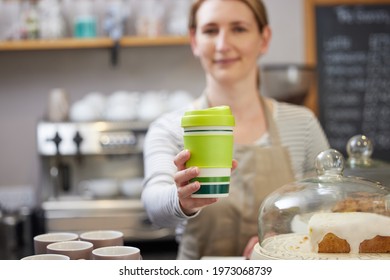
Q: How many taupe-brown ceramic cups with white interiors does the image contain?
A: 5